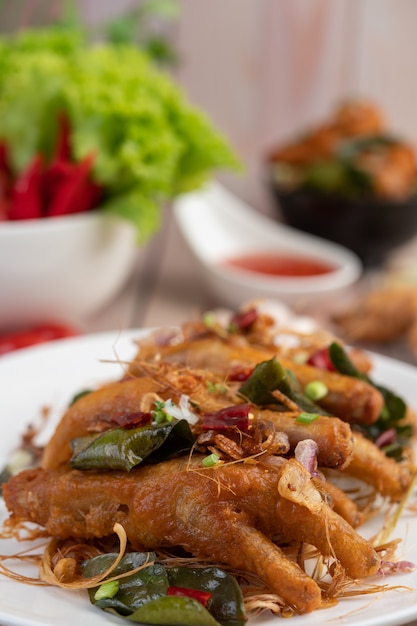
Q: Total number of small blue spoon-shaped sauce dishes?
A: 0